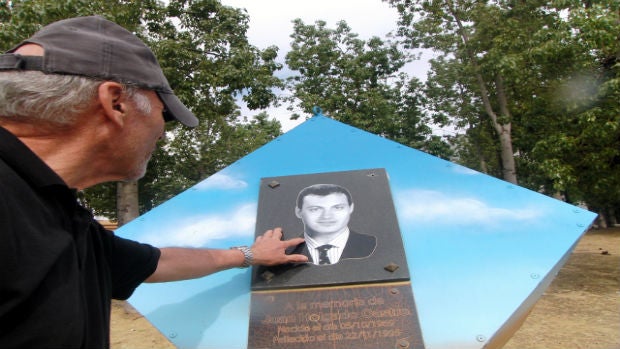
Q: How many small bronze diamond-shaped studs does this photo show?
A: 3